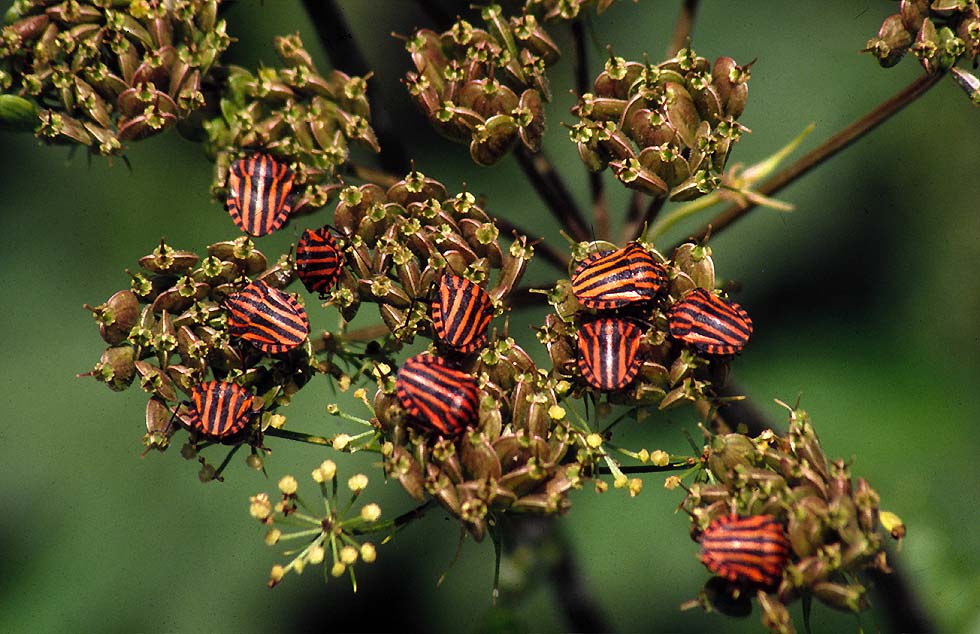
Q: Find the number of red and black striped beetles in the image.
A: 10